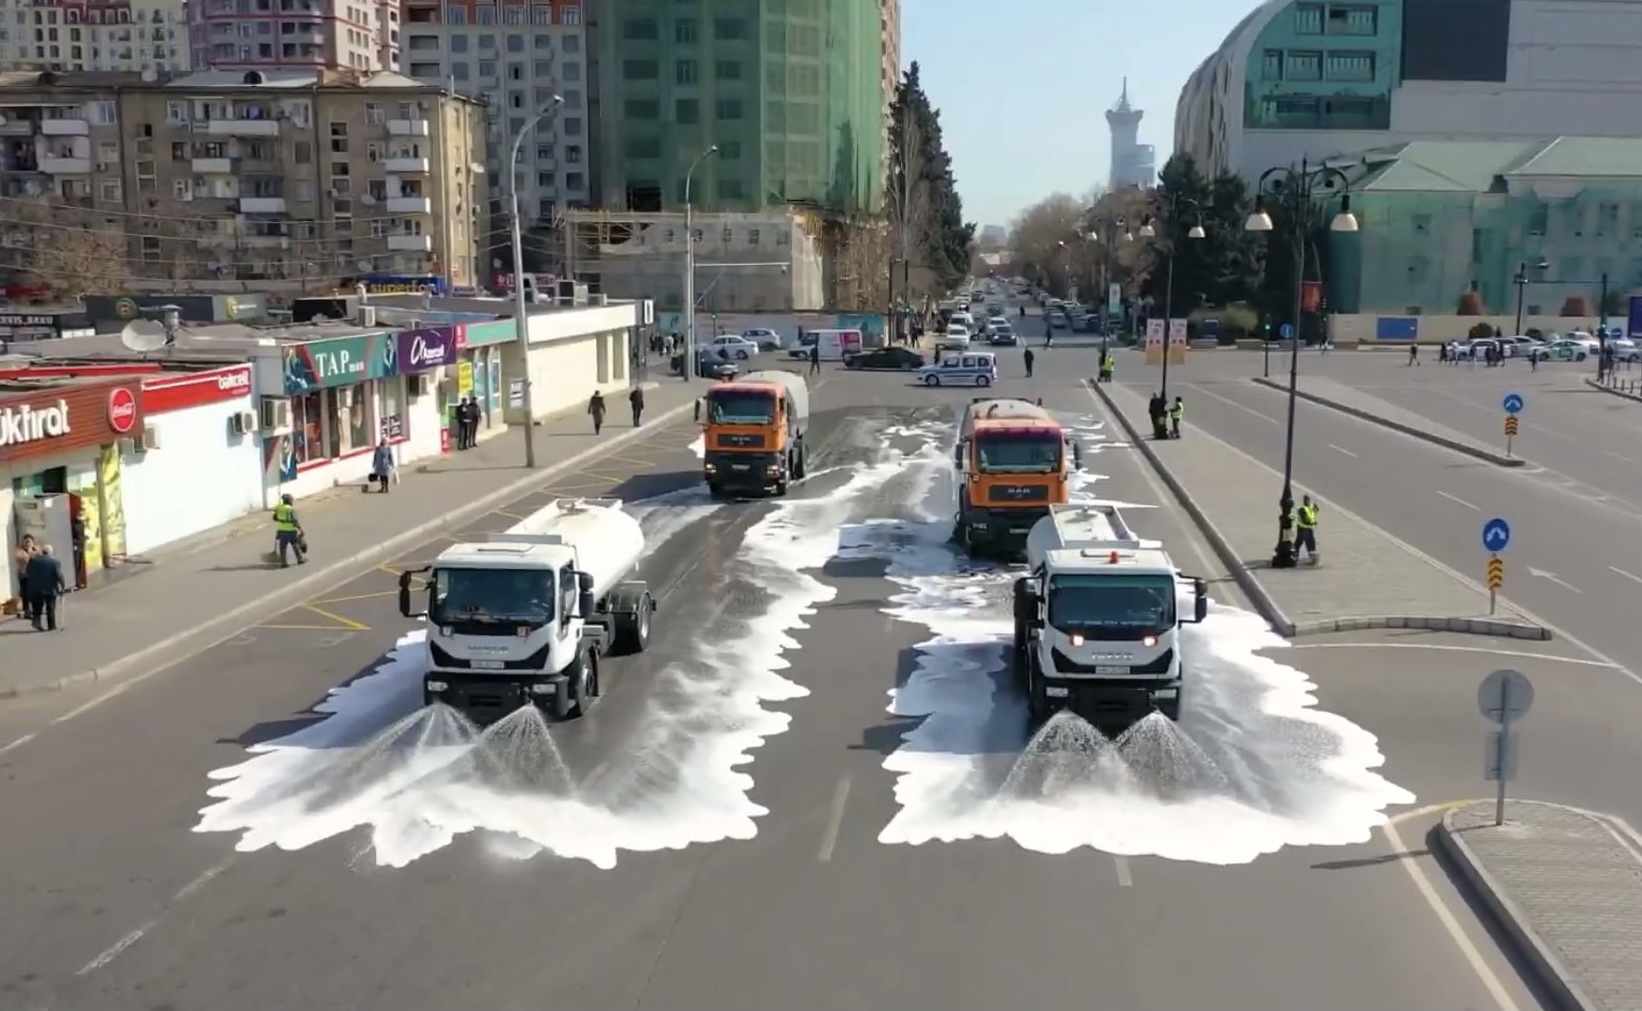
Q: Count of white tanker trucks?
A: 2